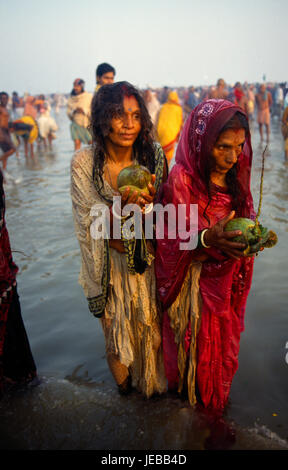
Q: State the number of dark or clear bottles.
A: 0